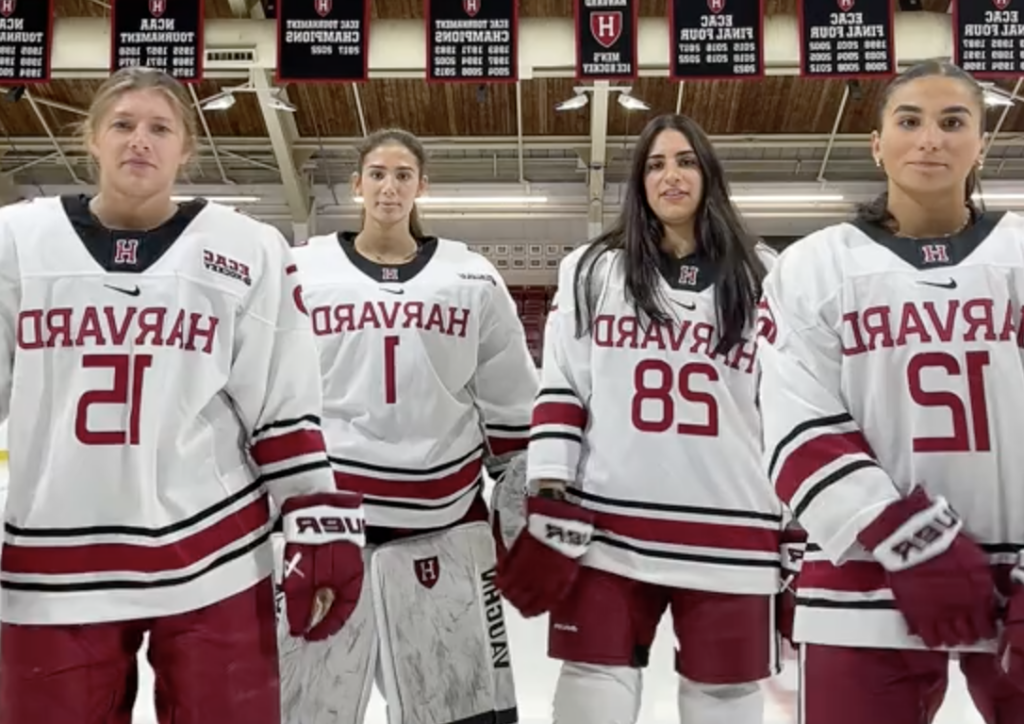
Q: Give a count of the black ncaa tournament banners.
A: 2